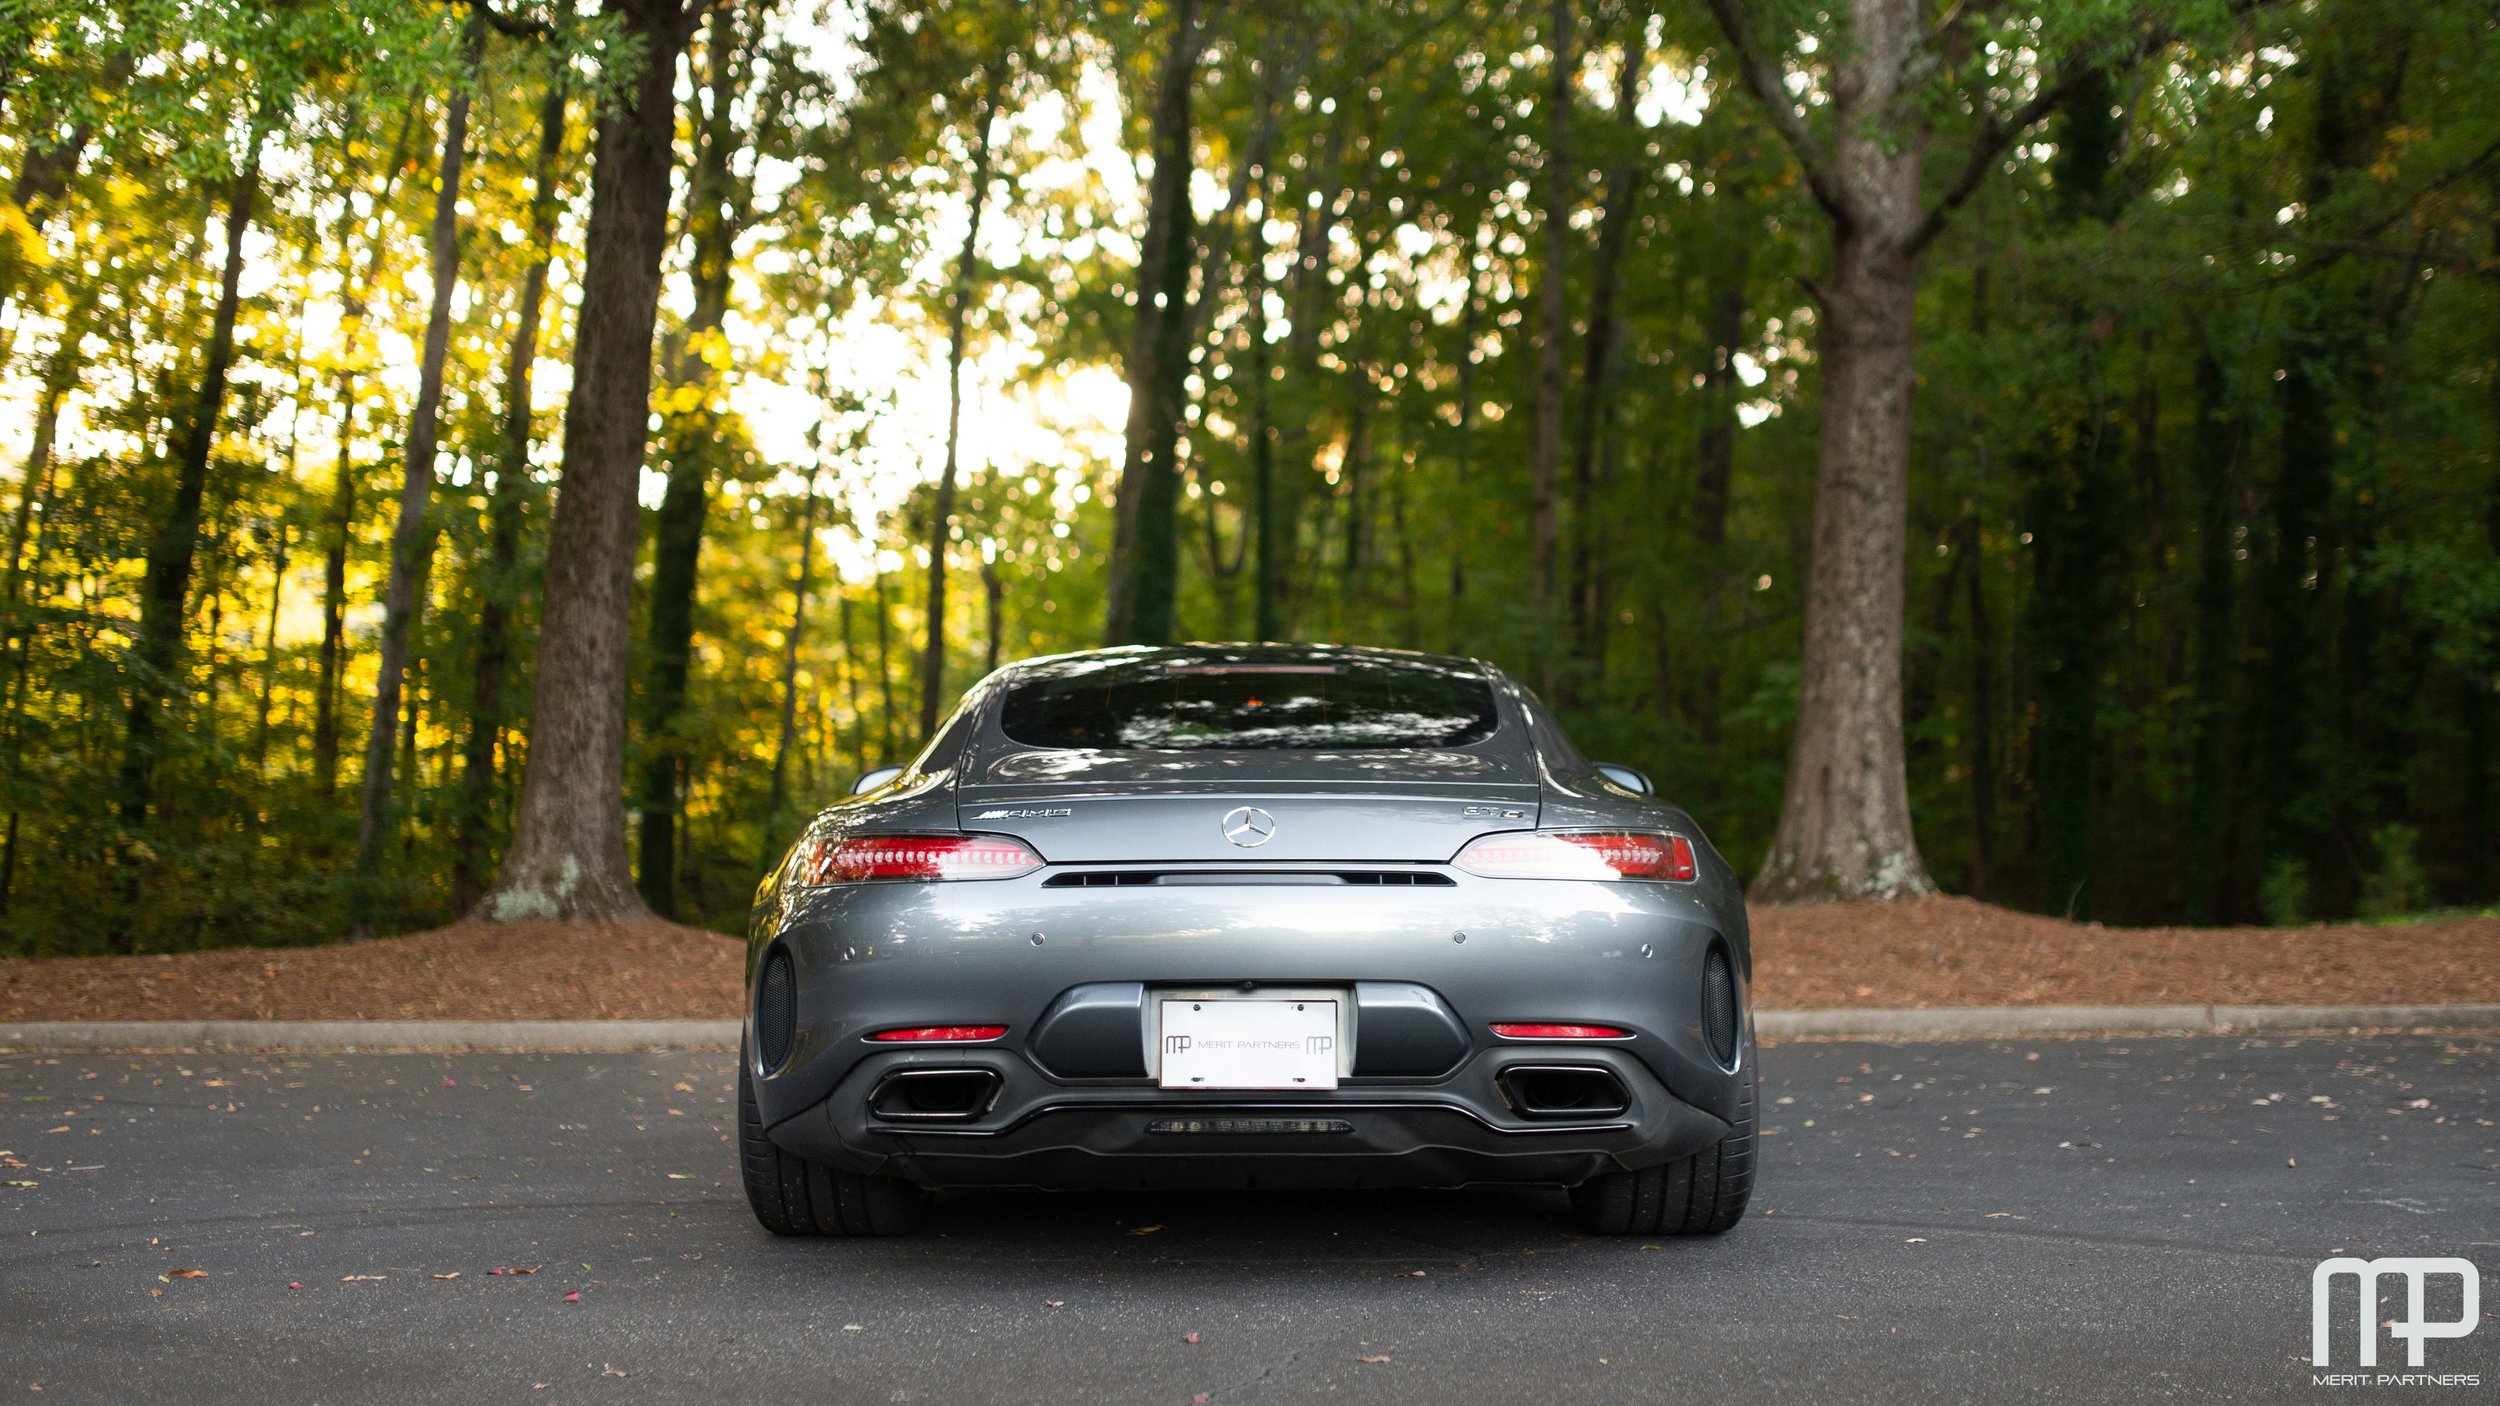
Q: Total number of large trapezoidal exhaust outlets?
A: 2